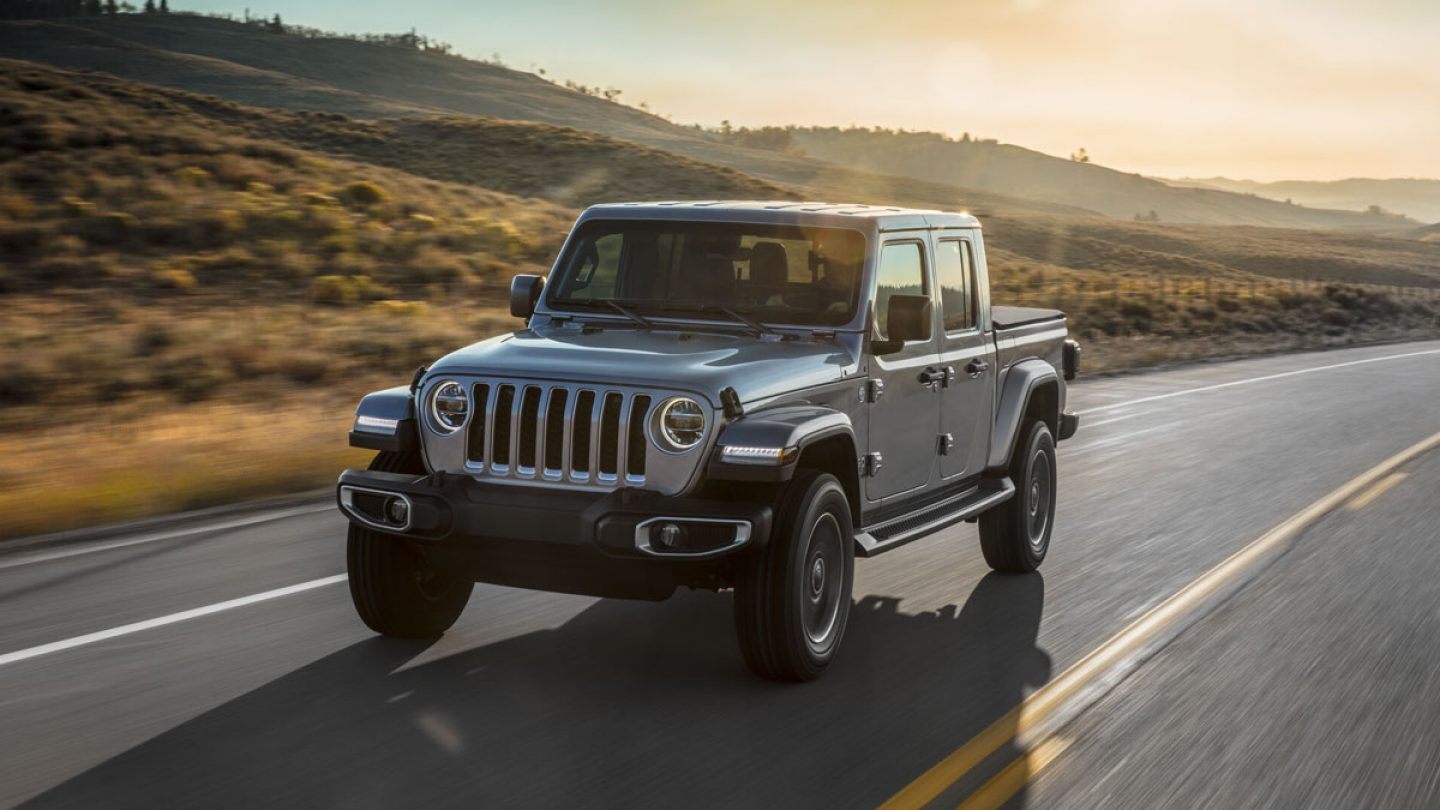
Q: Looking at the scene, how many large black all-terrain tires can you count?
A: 3